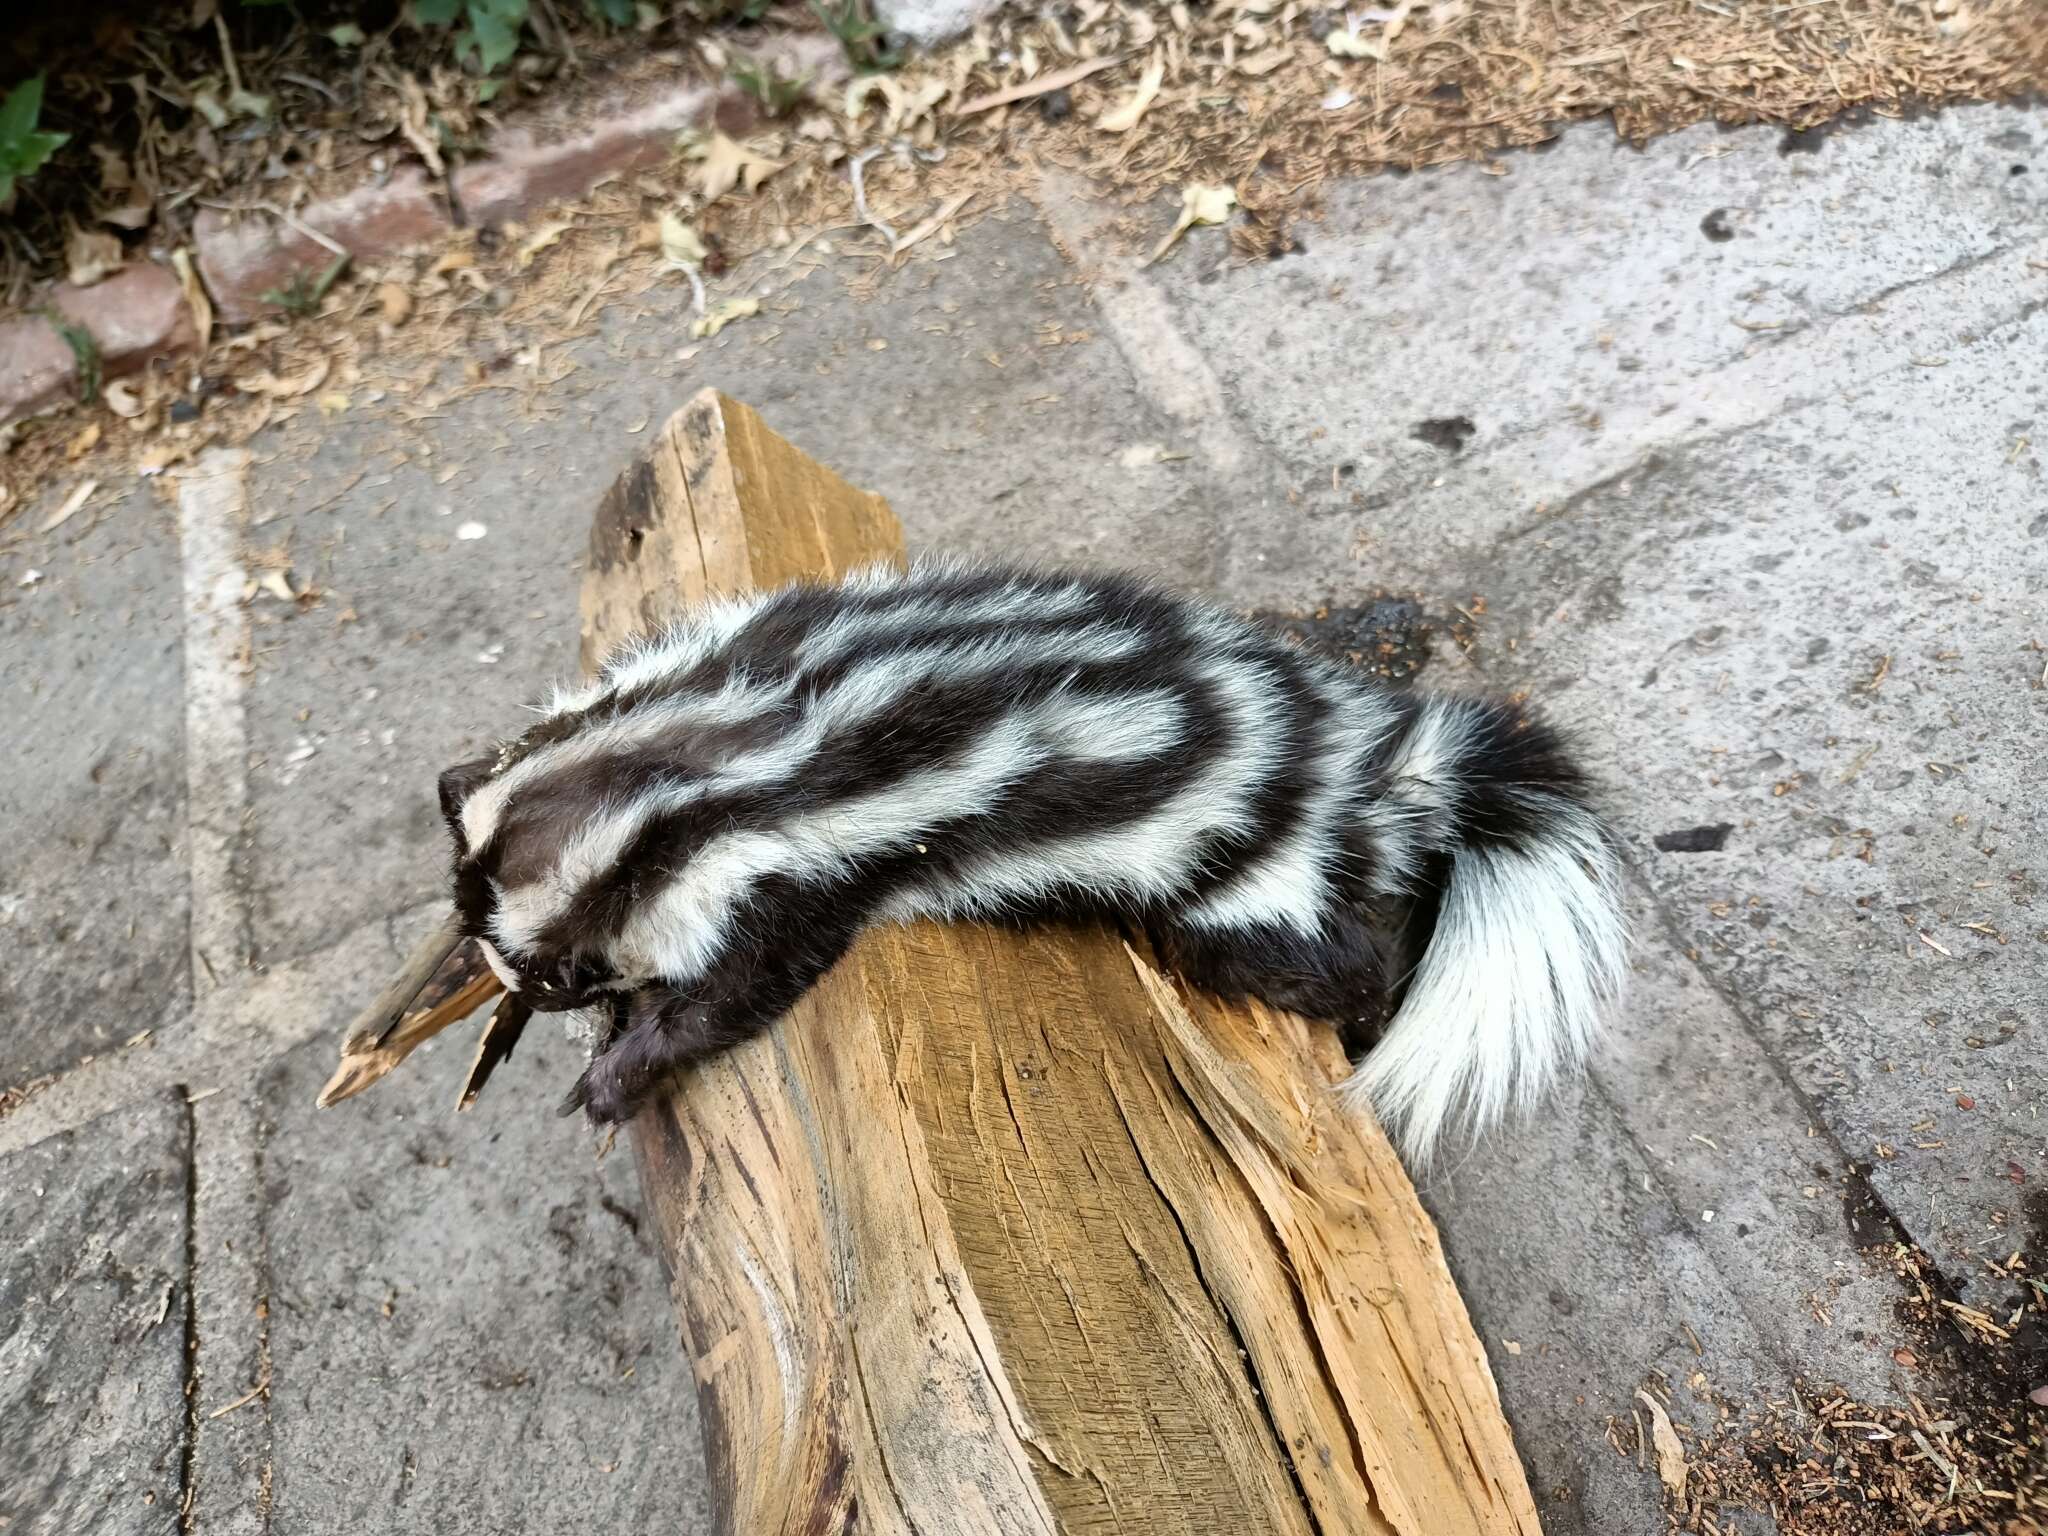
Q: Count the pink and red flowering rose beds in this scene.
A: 0